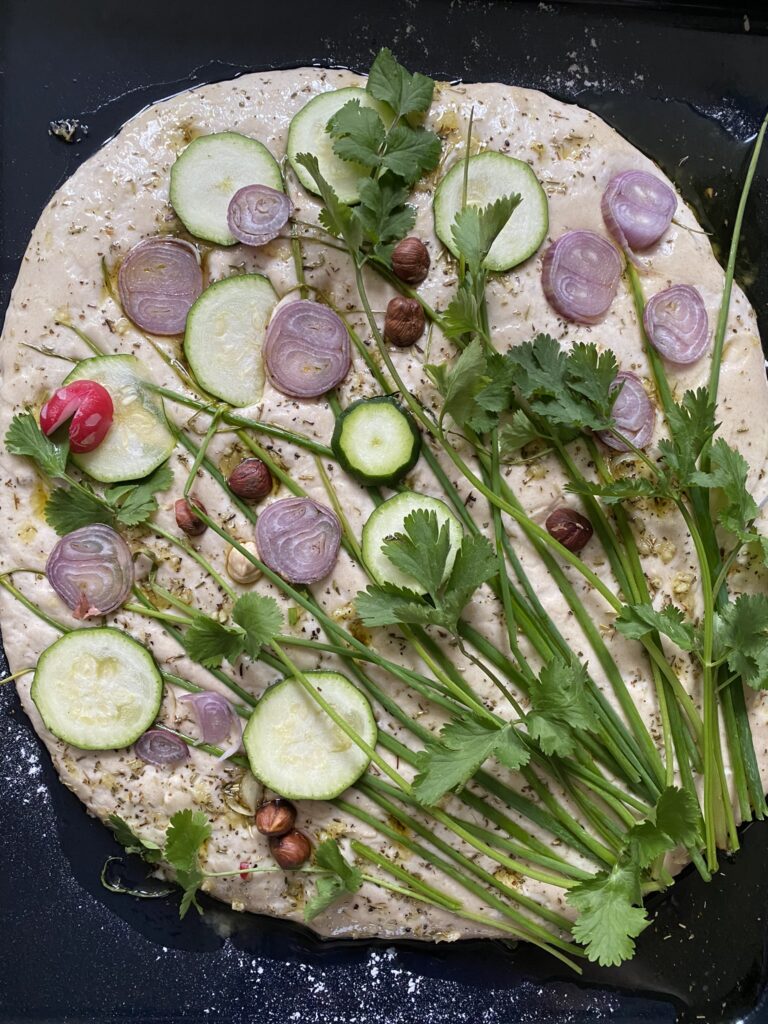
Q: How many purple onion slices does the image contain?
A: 11